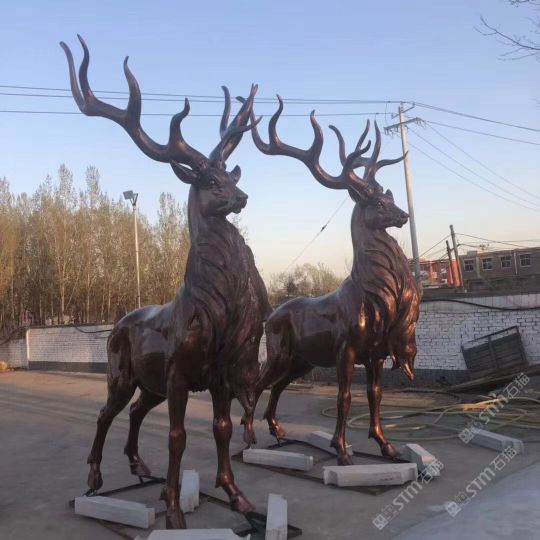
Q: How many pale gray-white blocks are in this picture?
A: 9